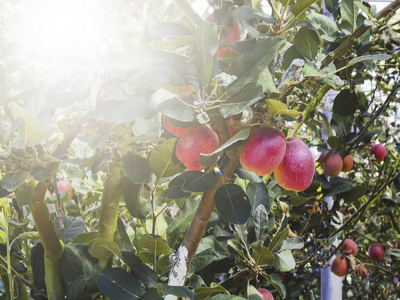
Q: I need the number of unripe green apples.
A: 0